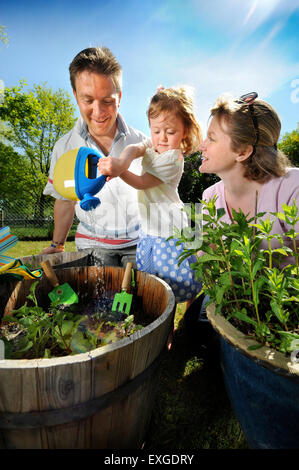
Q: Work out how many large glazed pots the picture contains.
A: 1